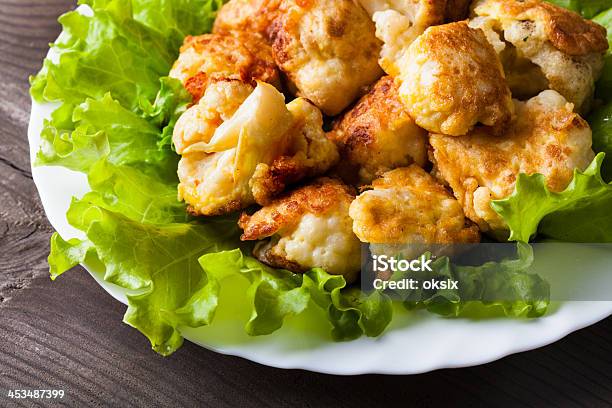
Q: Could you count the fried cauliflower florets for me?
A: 11